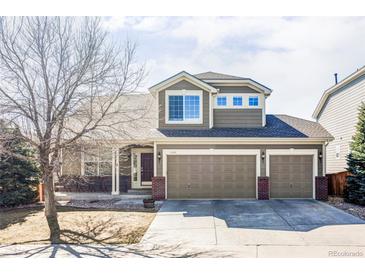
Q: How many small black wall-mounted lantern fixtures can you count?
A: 3